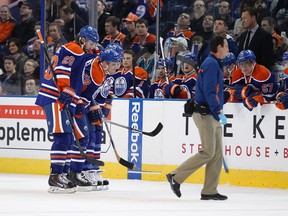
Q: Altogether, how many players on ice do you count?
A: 3